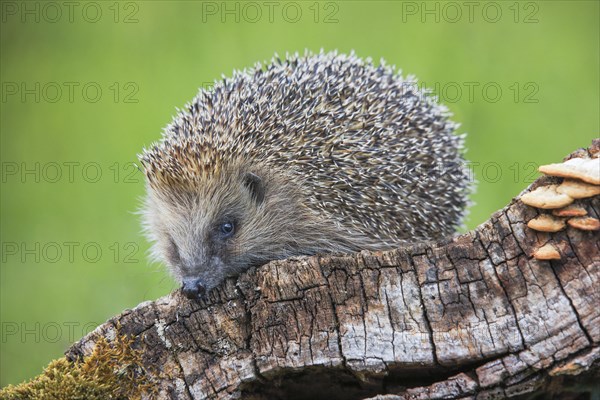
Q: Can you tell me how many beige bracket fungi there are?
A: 7